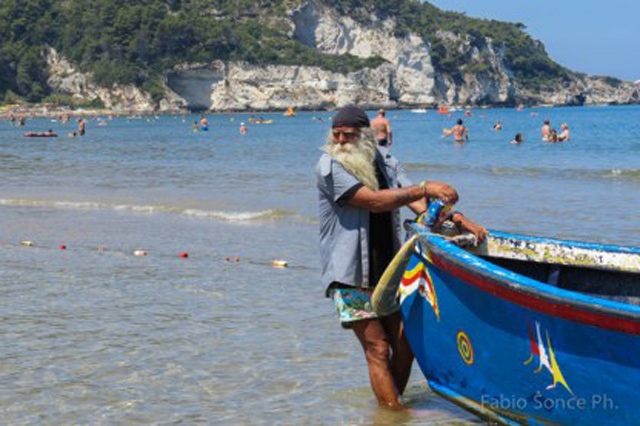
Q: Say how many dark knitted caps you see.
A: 1